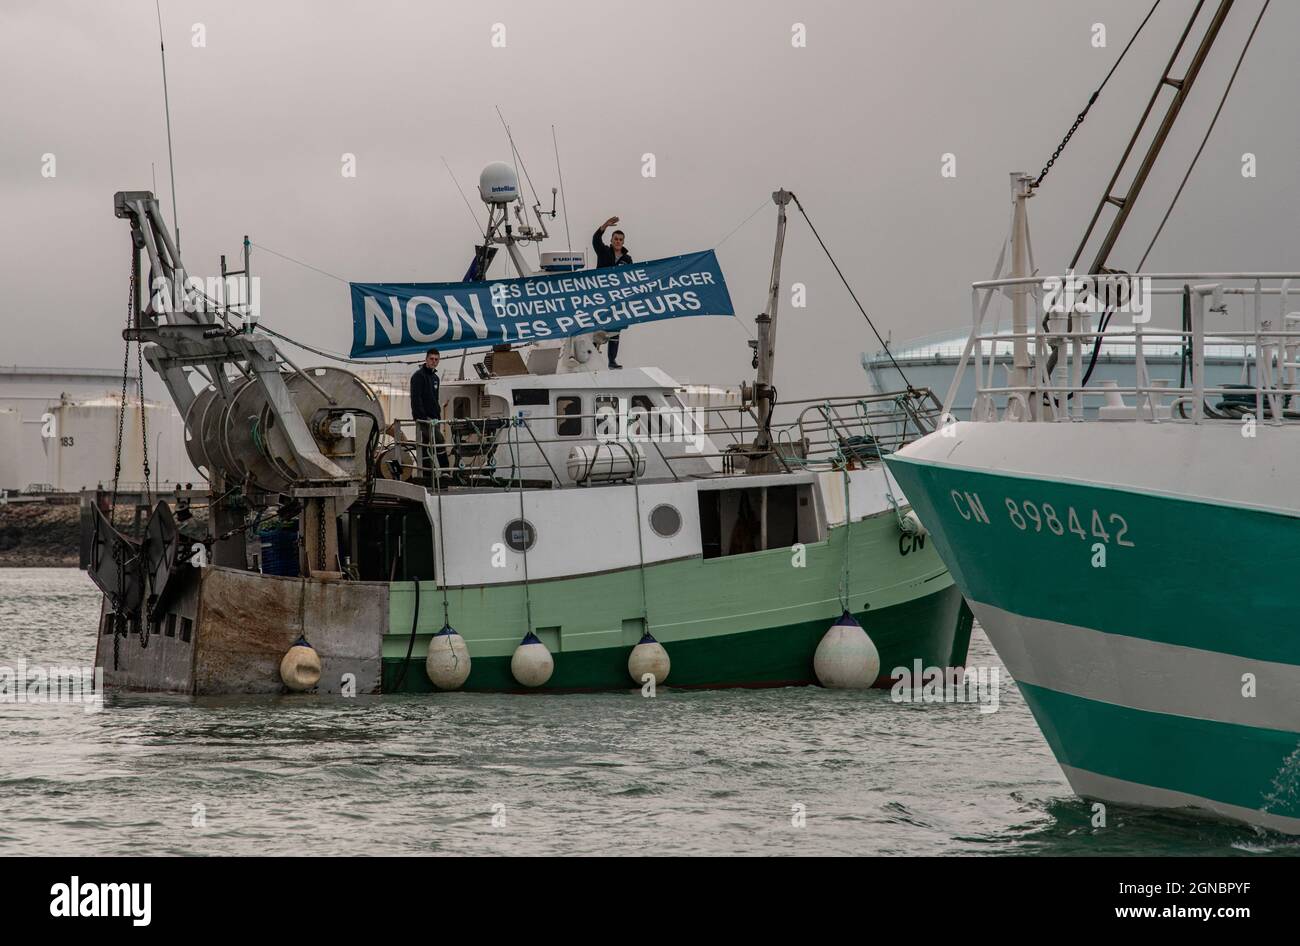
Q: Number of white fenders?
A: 5